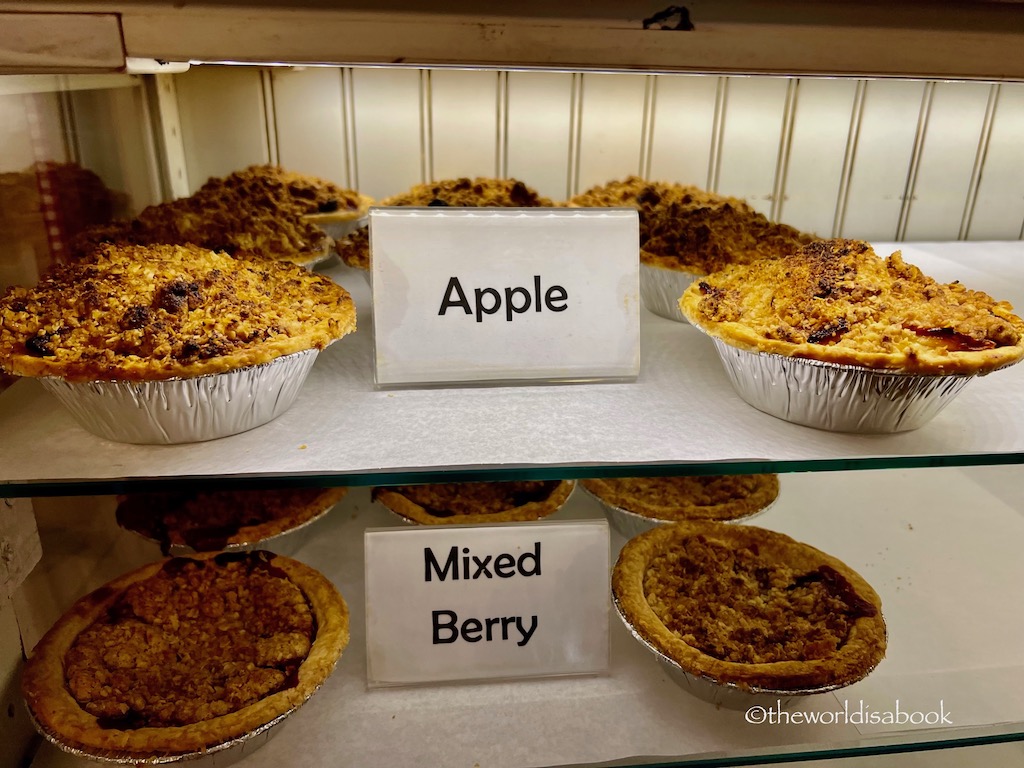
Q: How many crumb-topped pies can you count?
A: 13